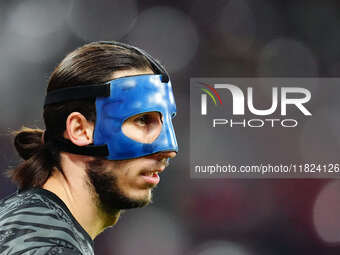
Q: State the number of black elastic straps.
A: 3